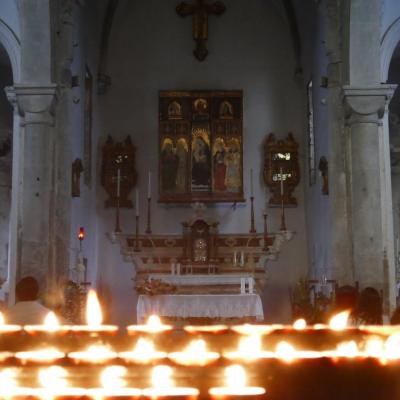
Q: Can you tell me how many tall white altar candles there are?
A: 6